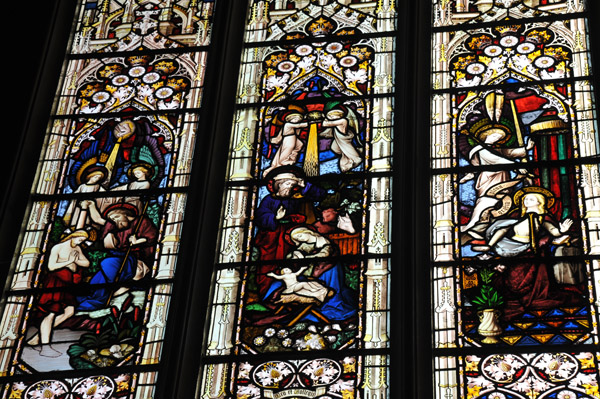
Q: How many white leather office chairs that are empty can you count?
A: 0